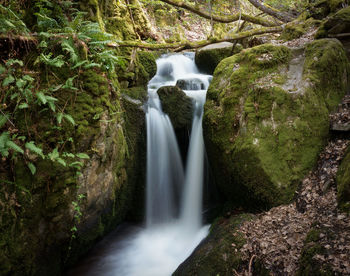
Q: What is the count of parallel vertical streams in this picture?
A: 2